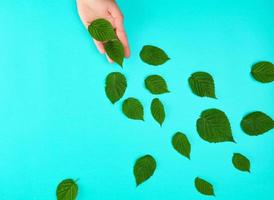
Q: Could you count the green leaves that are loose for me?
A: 14